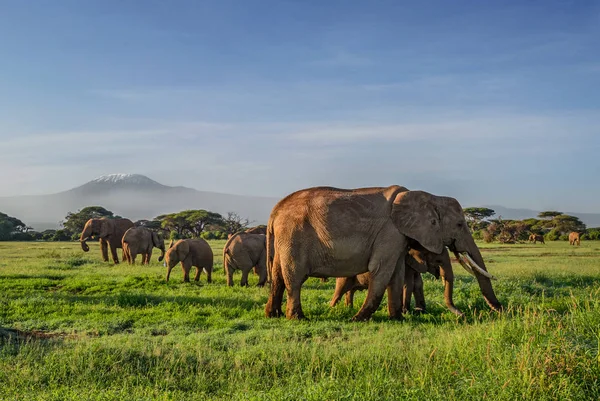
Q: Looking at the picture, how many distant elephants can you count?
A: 2